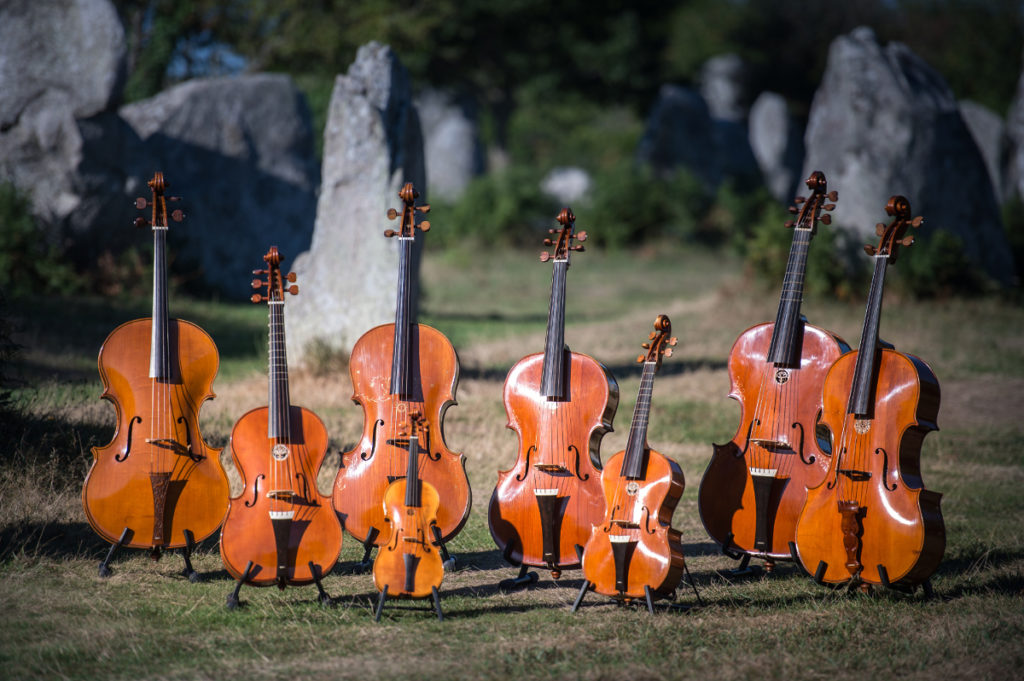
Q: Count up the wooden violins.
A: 8